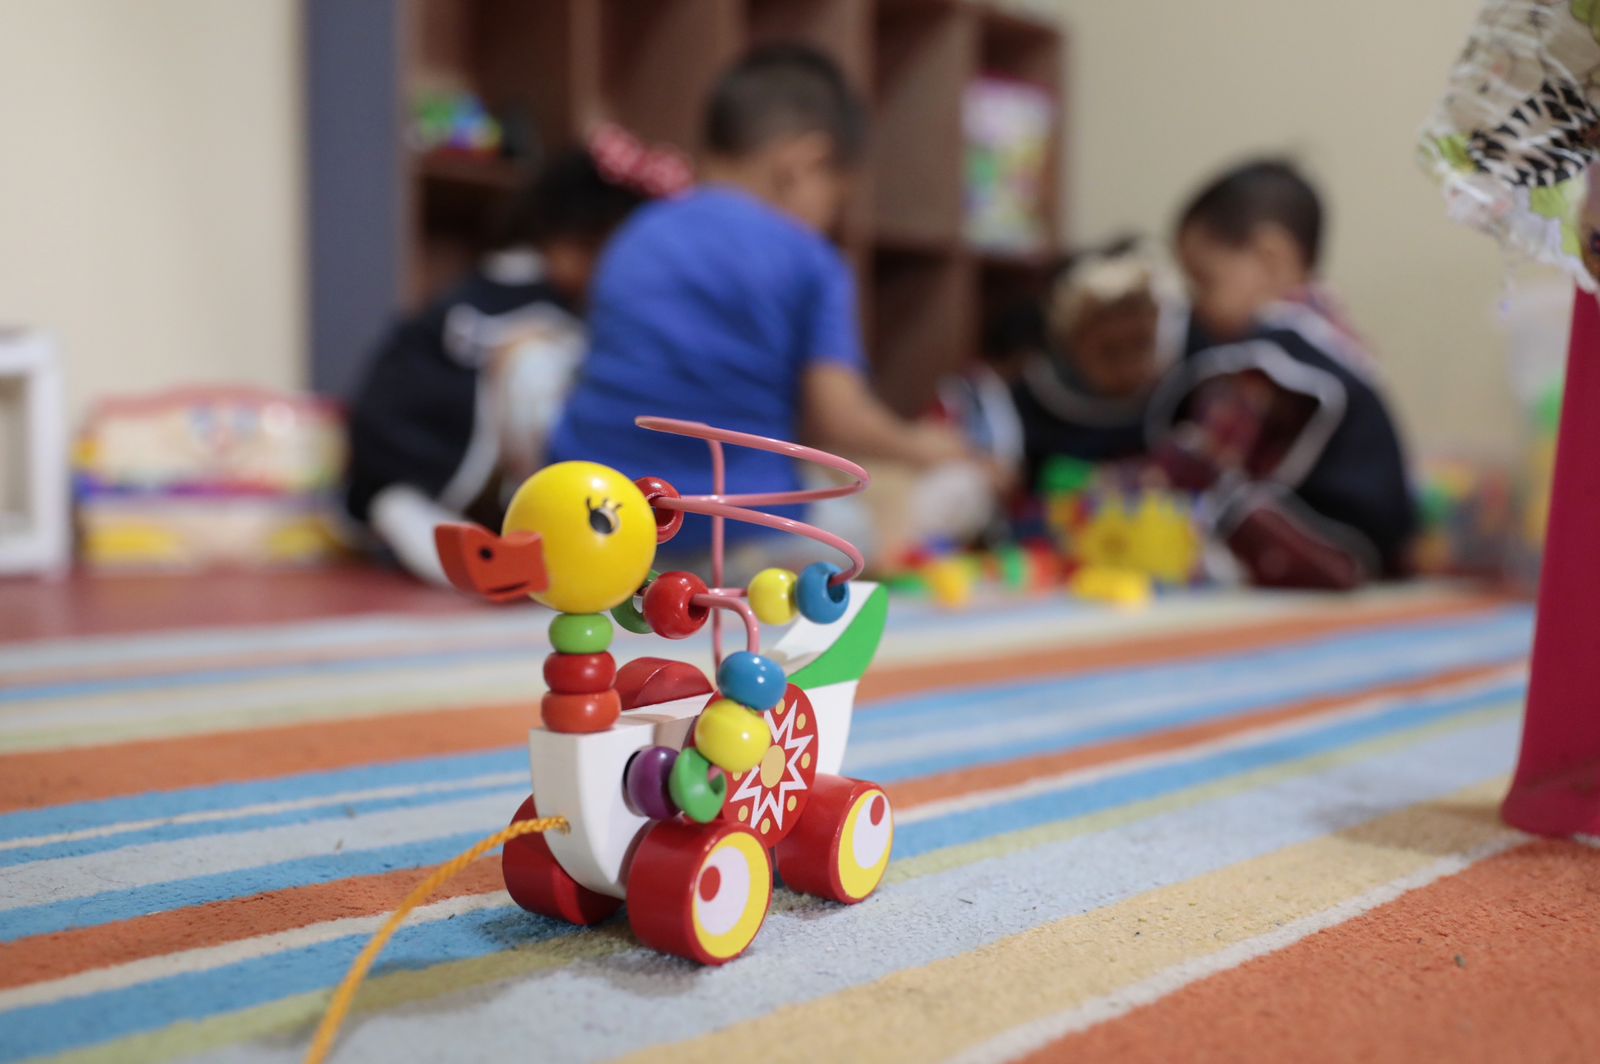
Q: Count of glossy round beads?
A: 12